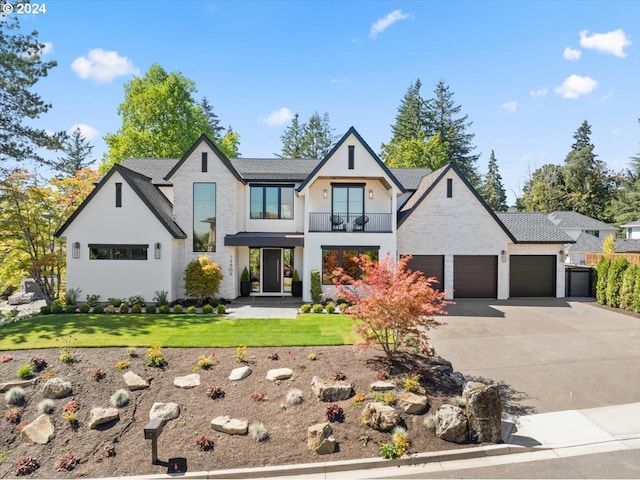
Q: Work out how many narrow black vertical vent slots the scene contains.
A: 4